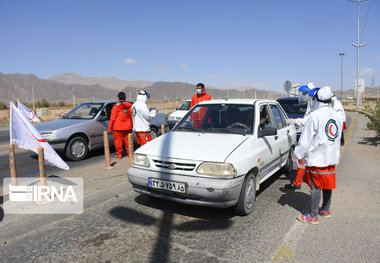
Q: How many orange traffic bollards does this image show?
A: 5